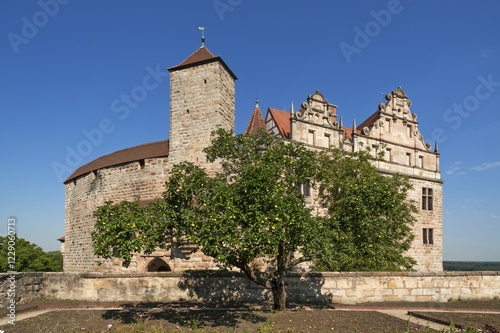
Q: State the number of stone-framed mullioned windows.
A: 3